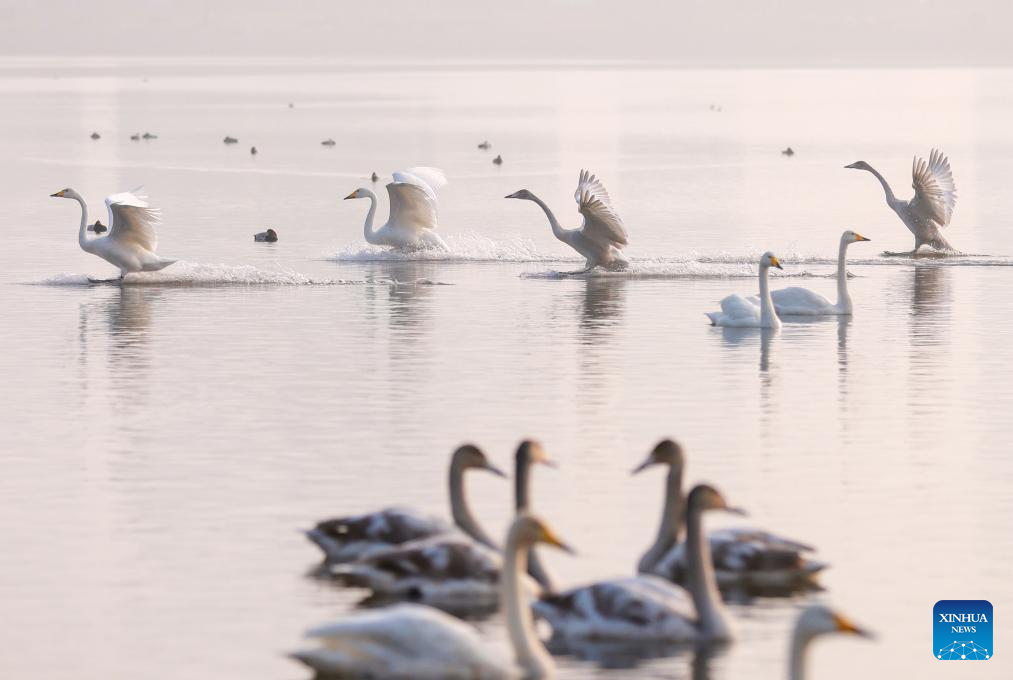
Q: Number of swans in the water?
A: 12